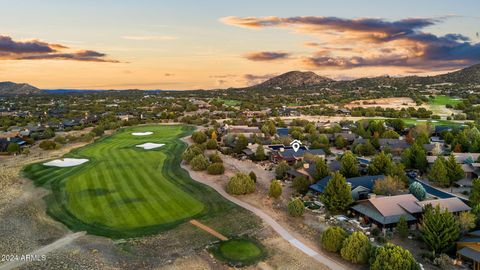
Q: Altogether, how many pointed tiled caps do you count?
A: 0